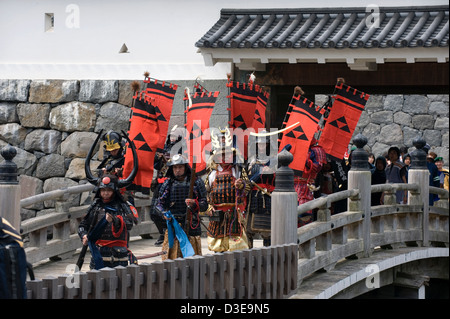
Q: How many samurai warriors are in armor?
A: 7